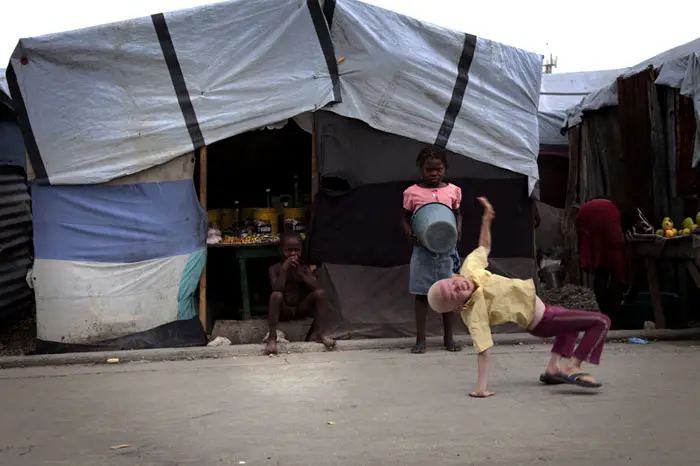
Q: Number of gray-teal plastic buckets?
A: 1